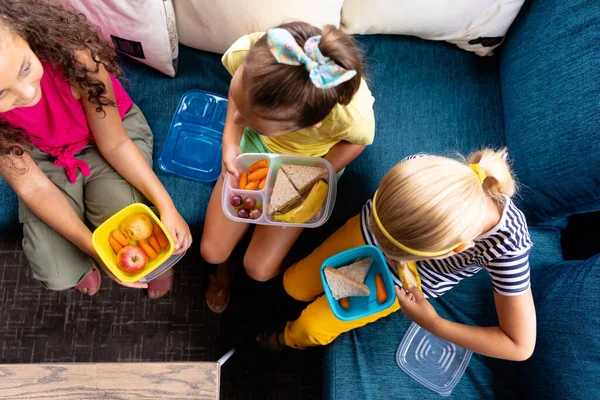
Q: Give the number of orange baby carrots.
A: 12